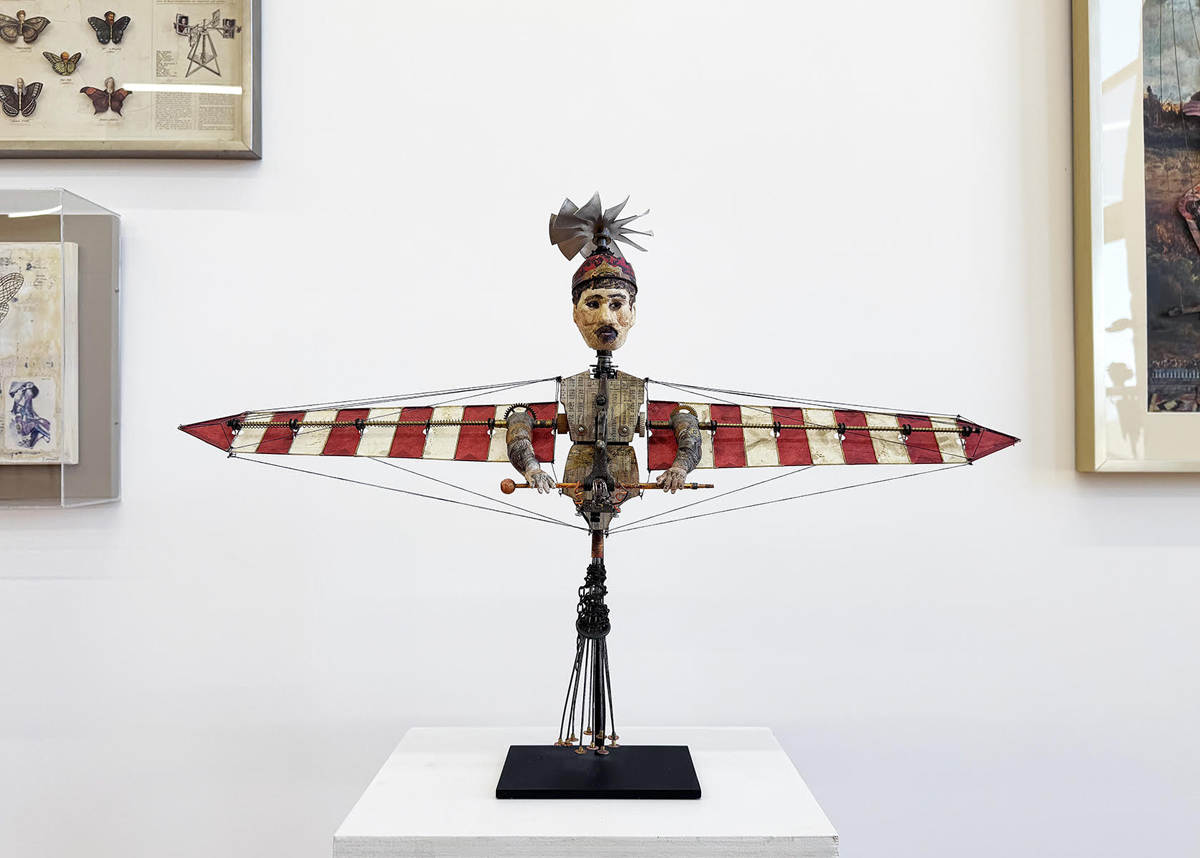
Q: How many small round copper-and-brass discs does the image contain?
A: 10